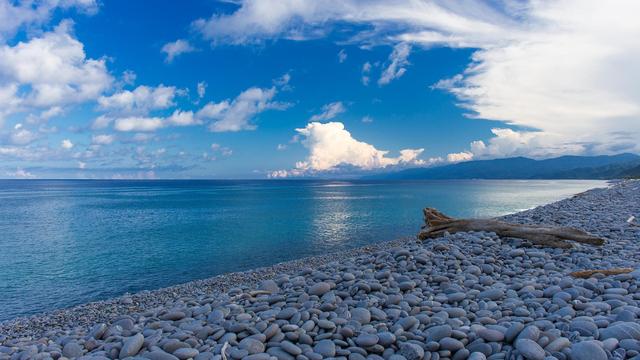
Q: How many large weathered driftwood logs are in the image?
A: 1